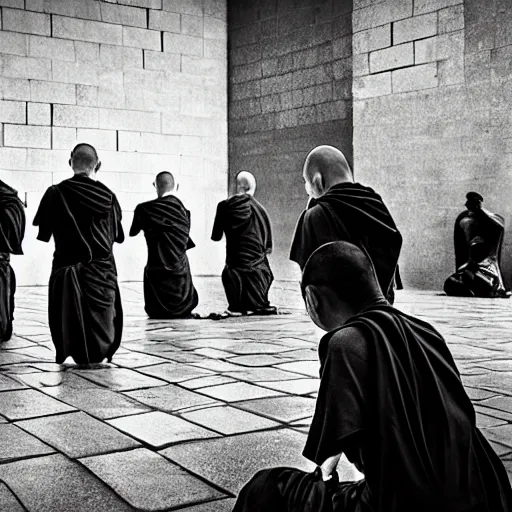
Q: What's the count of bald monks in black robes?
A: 5